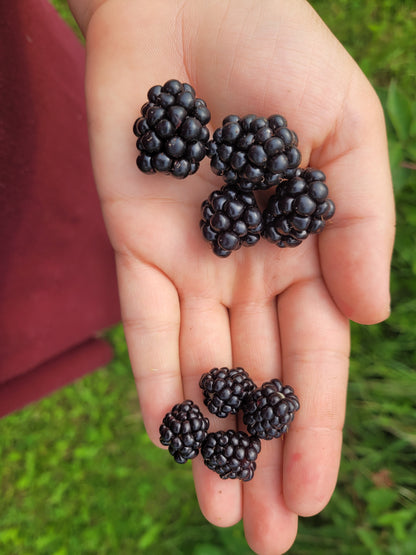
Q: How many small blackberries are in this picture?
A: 4